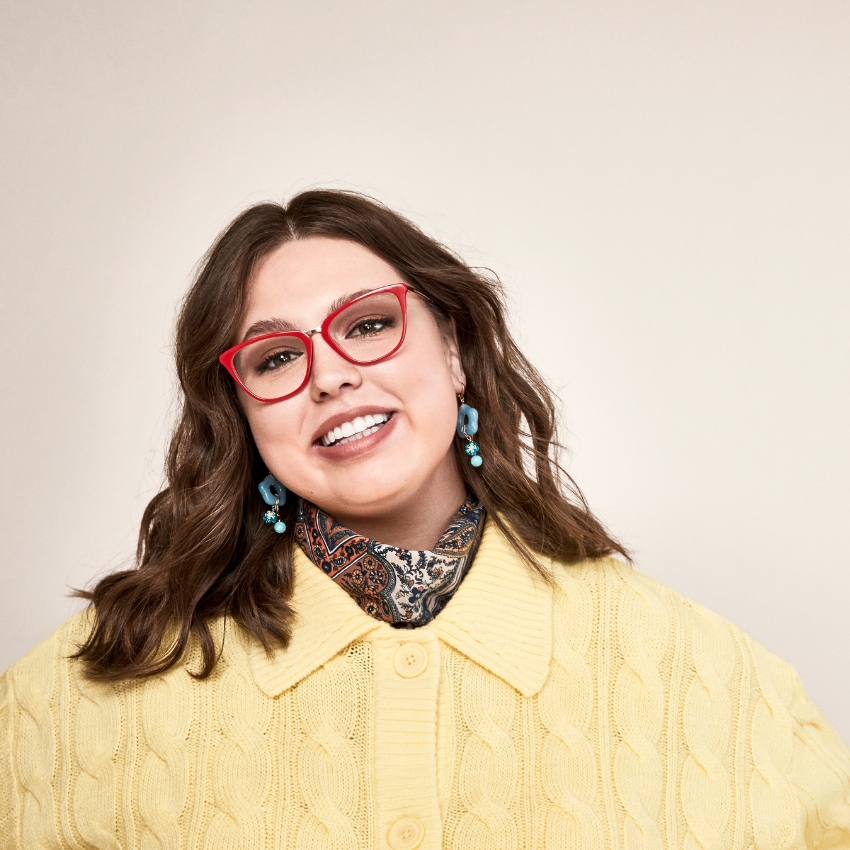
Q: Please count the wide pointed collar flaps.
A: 2